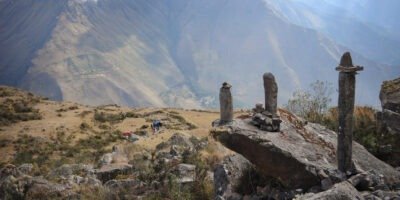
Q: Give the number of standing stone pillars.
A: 3